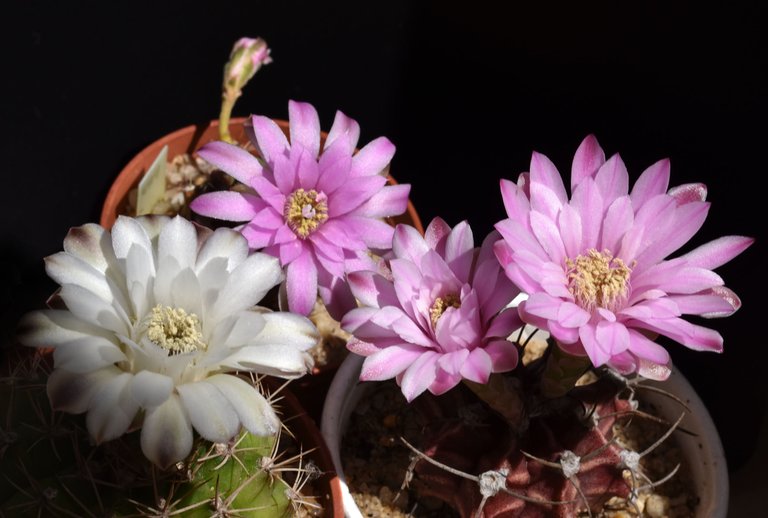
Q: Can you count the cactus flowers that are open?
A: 4